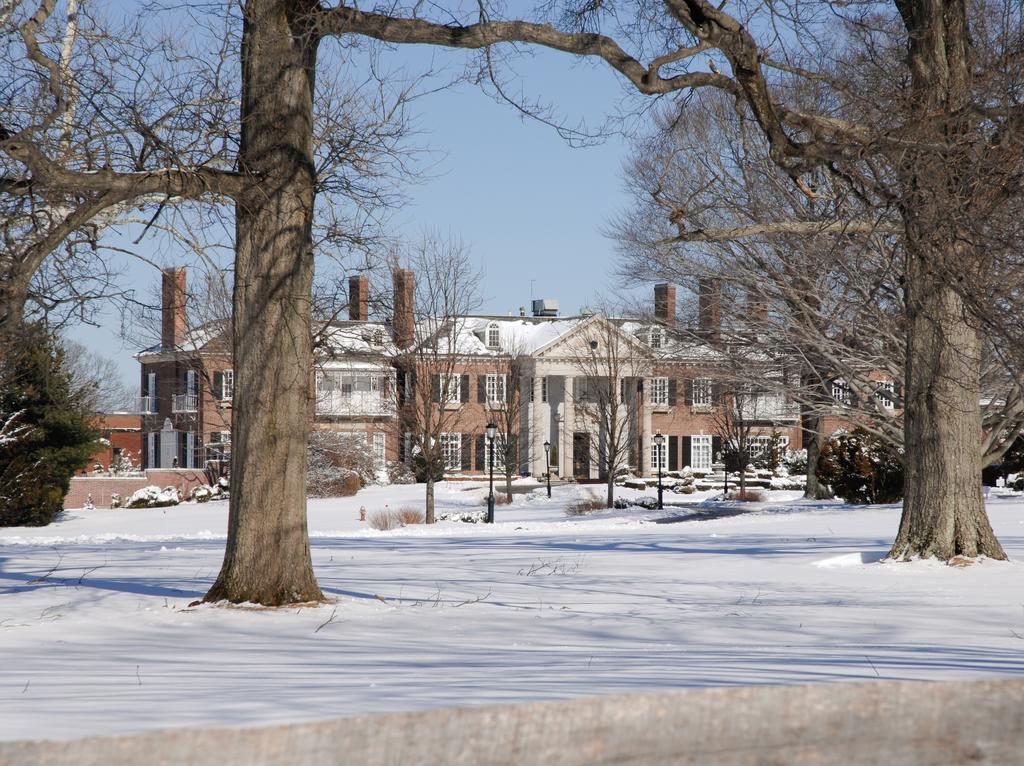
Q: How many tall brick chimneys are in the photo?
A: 6